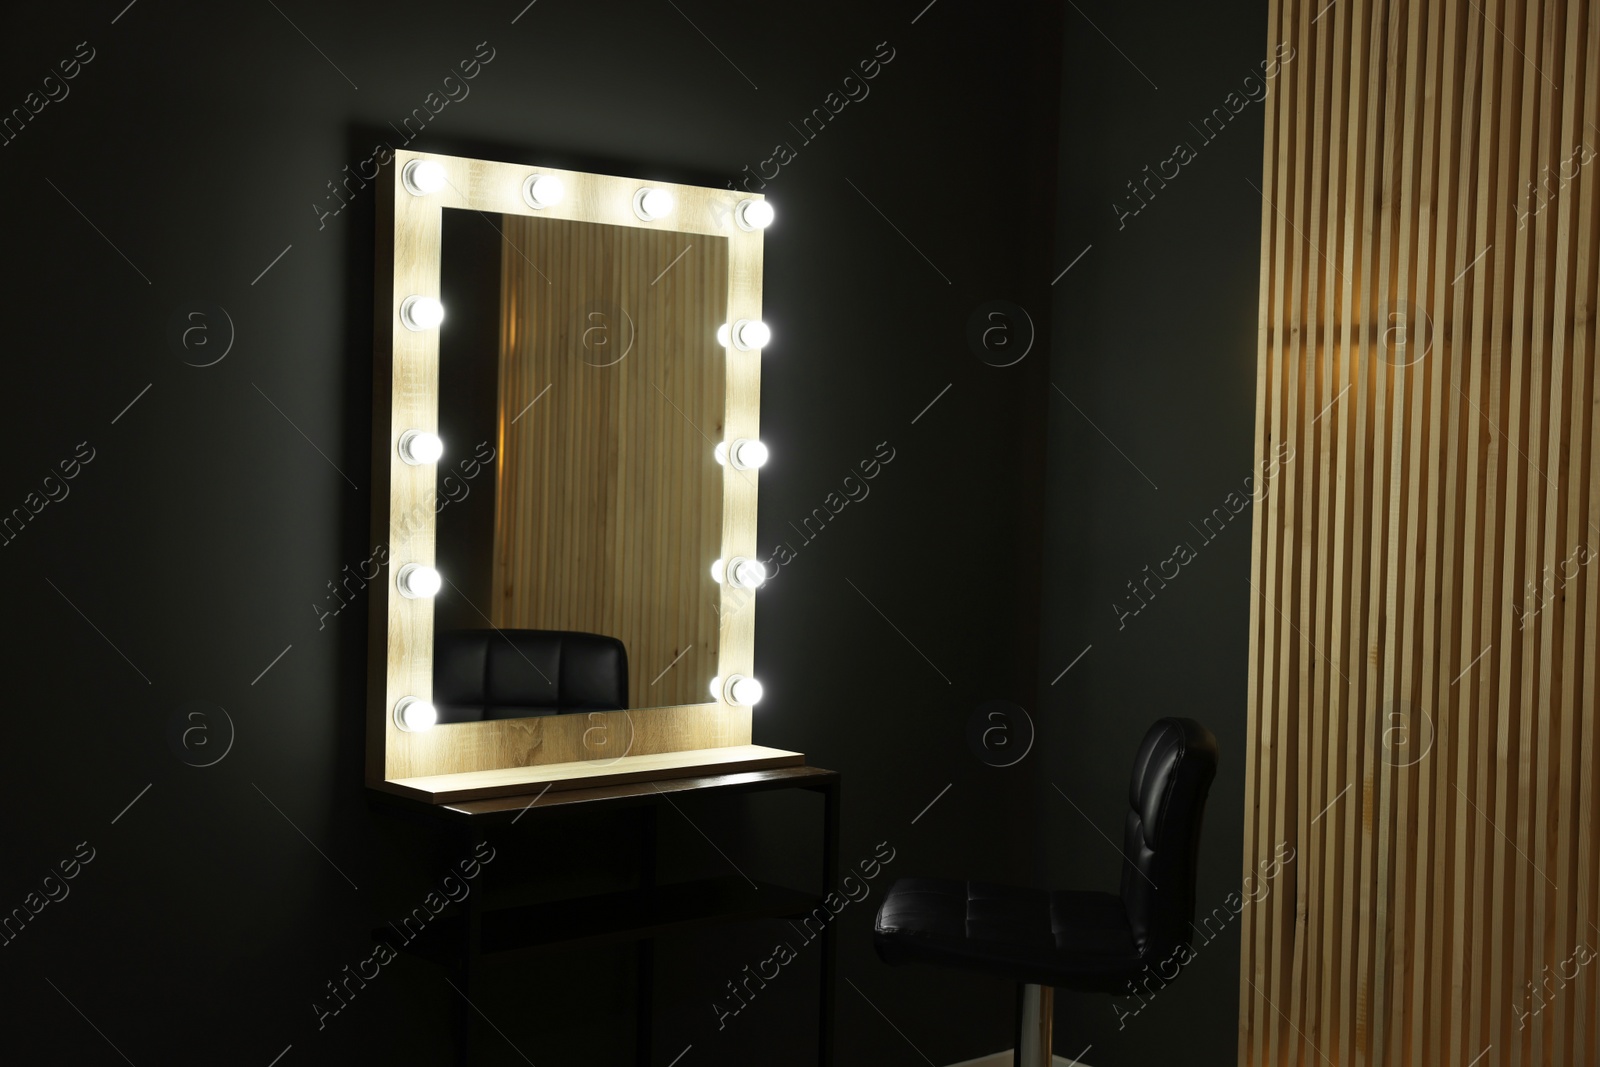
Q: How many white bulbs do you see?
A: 12